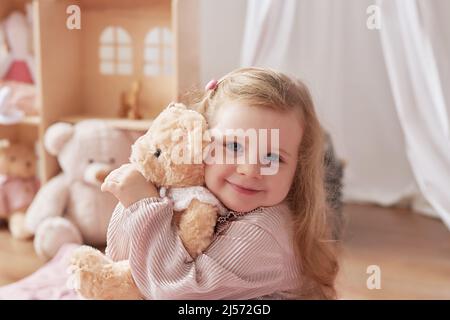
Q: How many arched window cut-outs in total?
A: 2